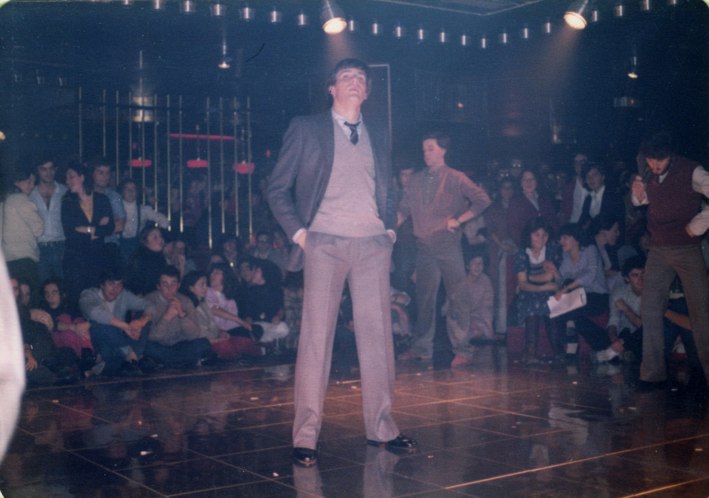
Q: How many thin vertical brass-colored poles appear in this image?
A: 12